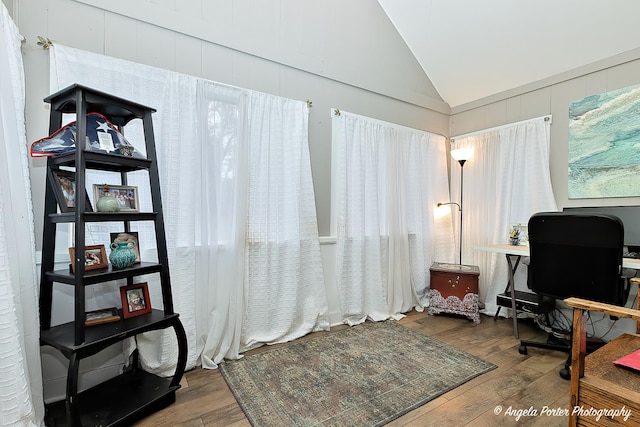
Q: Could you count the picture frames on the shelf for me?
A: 6